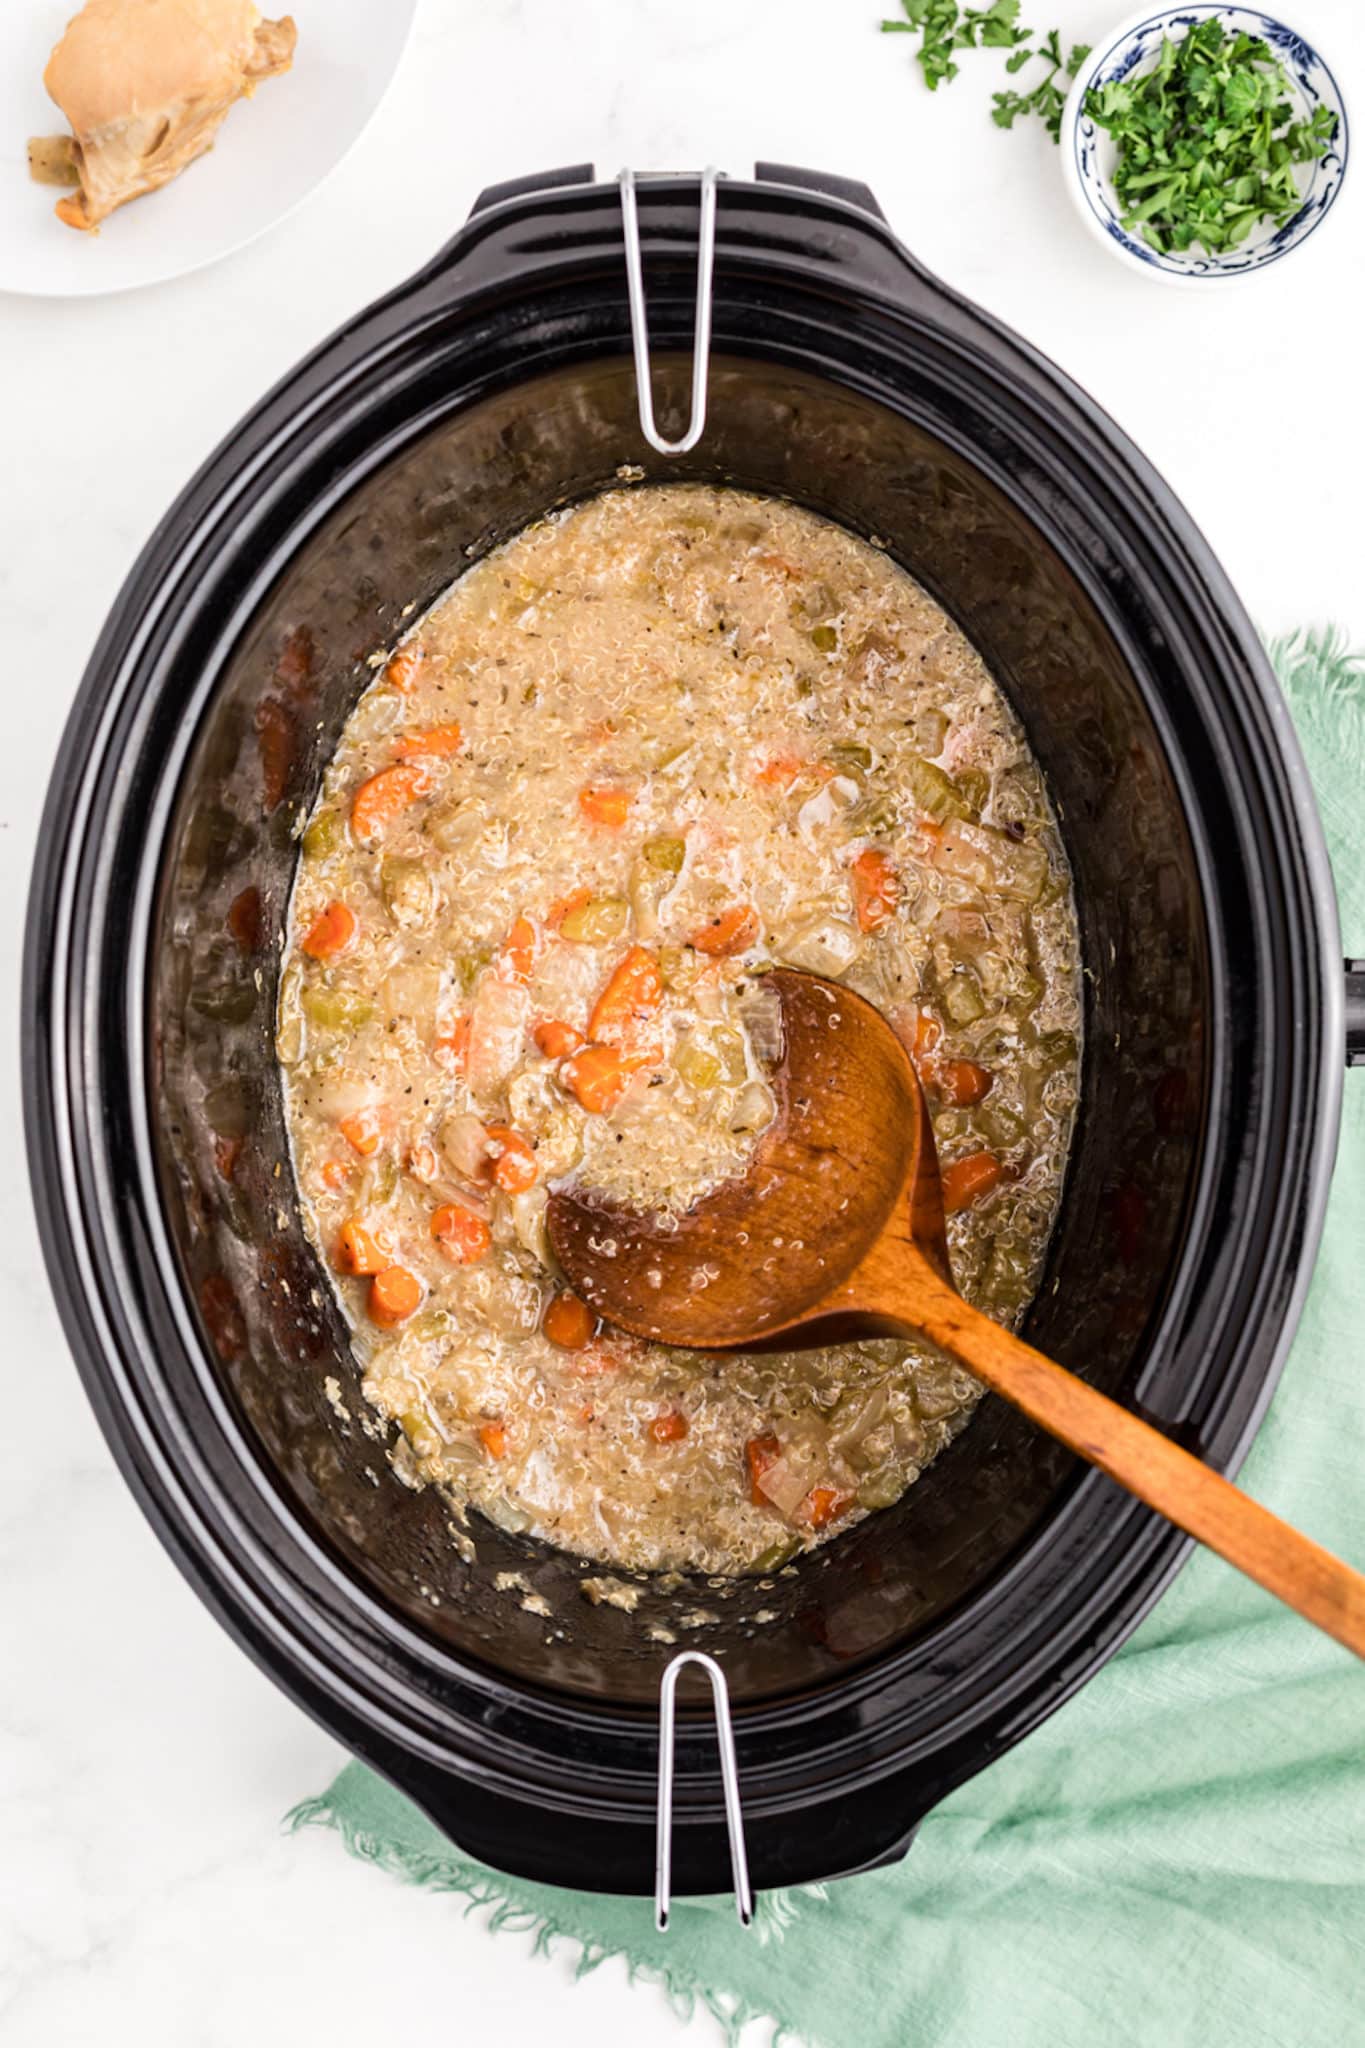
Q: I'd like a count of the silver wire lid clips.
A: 2